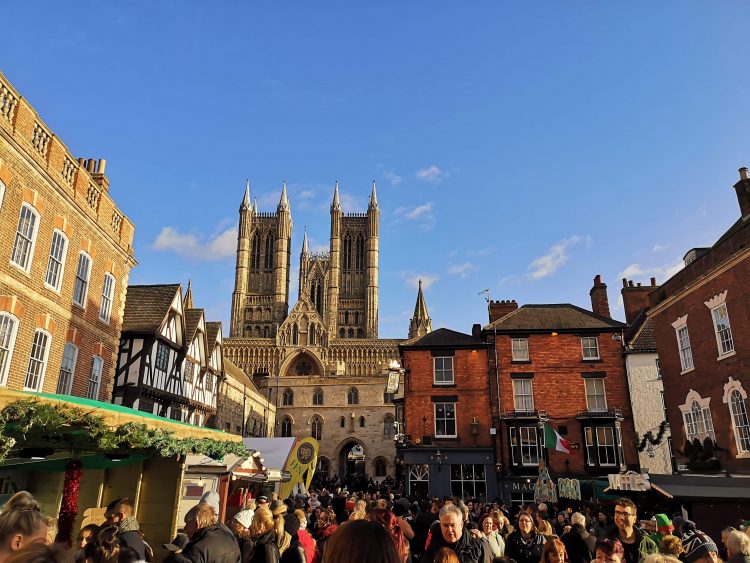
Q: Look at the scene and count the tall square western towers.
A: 2